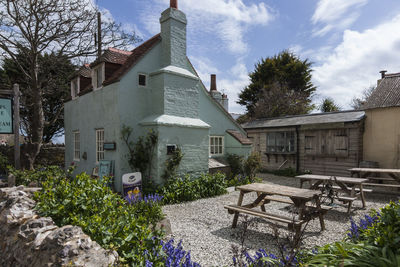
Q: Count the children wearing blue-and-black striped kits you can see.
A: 0